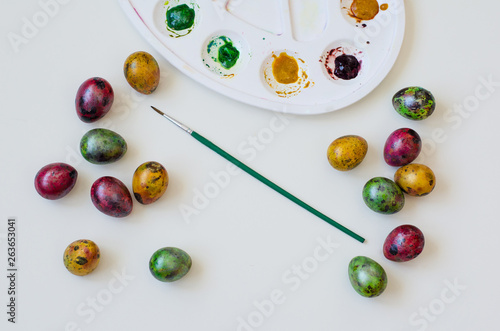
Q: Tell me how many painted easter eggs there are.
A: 15